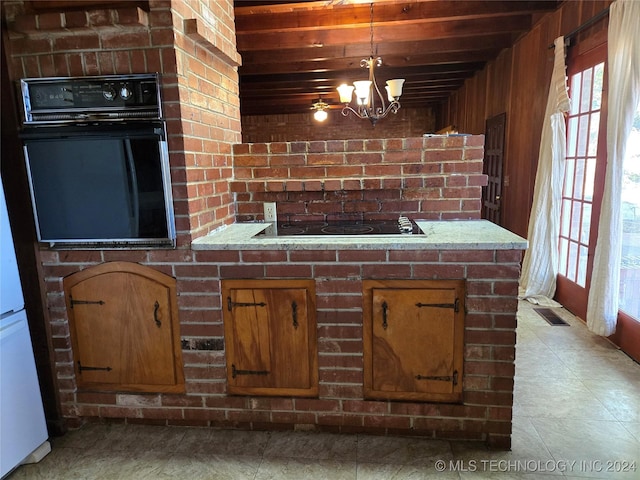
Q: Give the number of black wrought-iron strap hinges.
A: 6